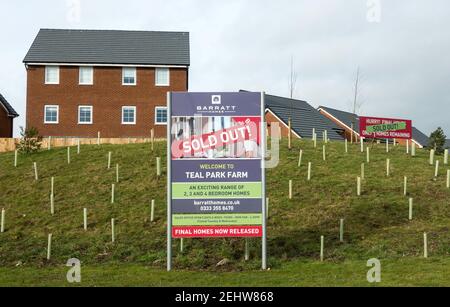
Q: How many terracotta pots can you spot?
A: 0